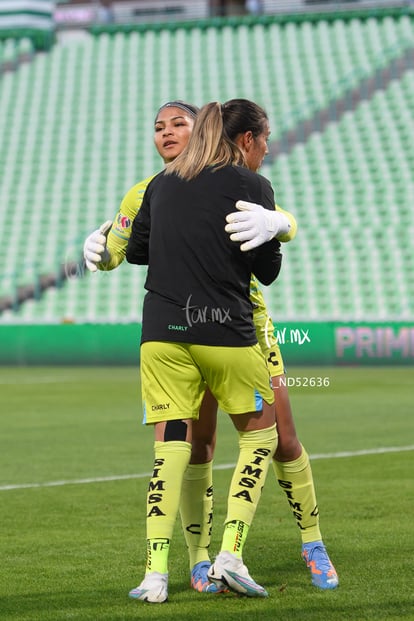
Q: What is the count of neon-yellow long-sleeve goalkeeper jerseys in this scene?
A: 1